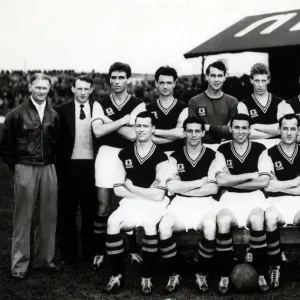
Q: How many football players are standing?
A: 4